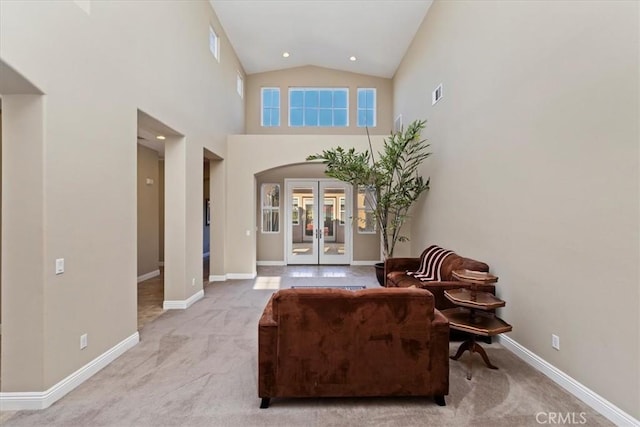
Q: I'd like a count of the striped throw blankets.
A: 1